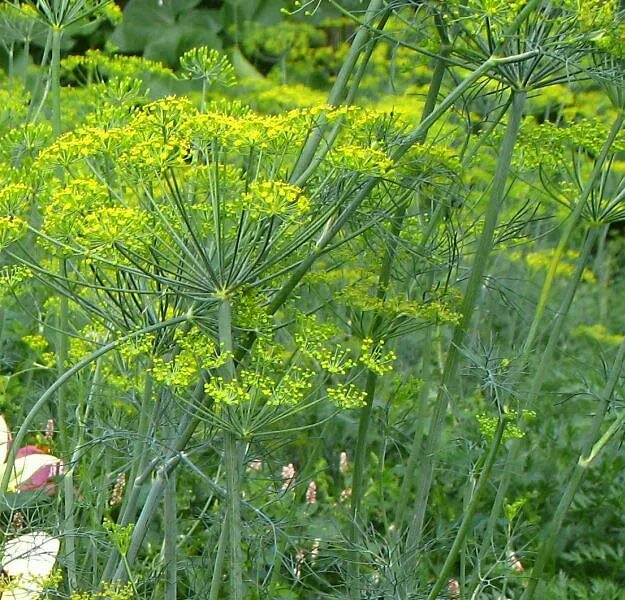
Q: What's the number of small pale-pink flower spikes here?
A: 12